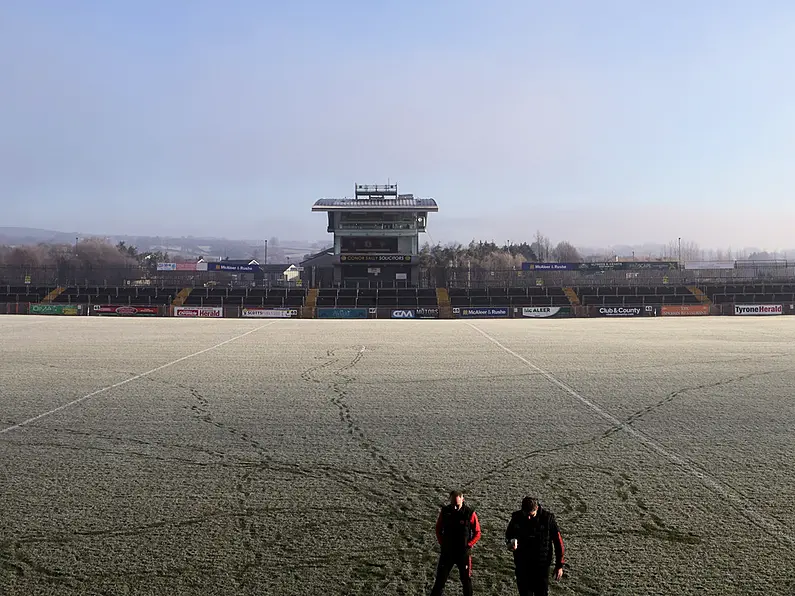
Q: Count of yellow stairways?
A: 6